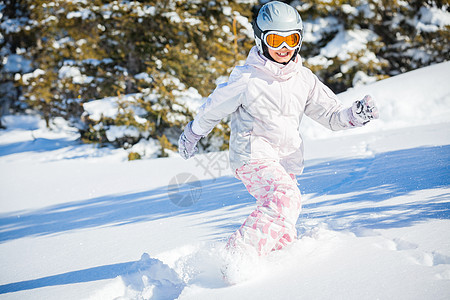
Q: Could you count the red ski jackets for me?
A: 0